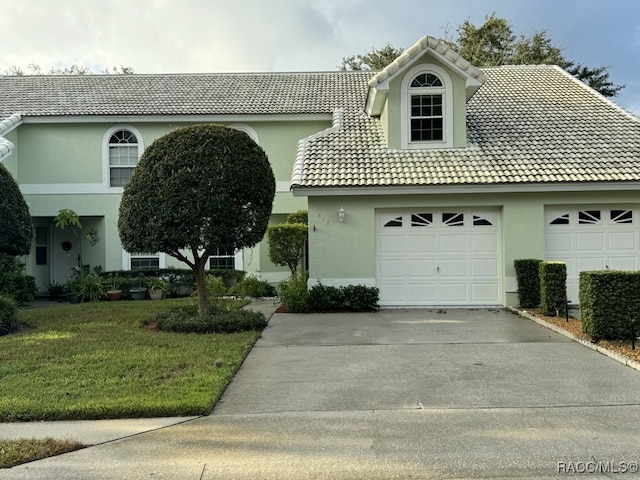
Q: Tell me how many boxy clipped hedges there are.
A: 3